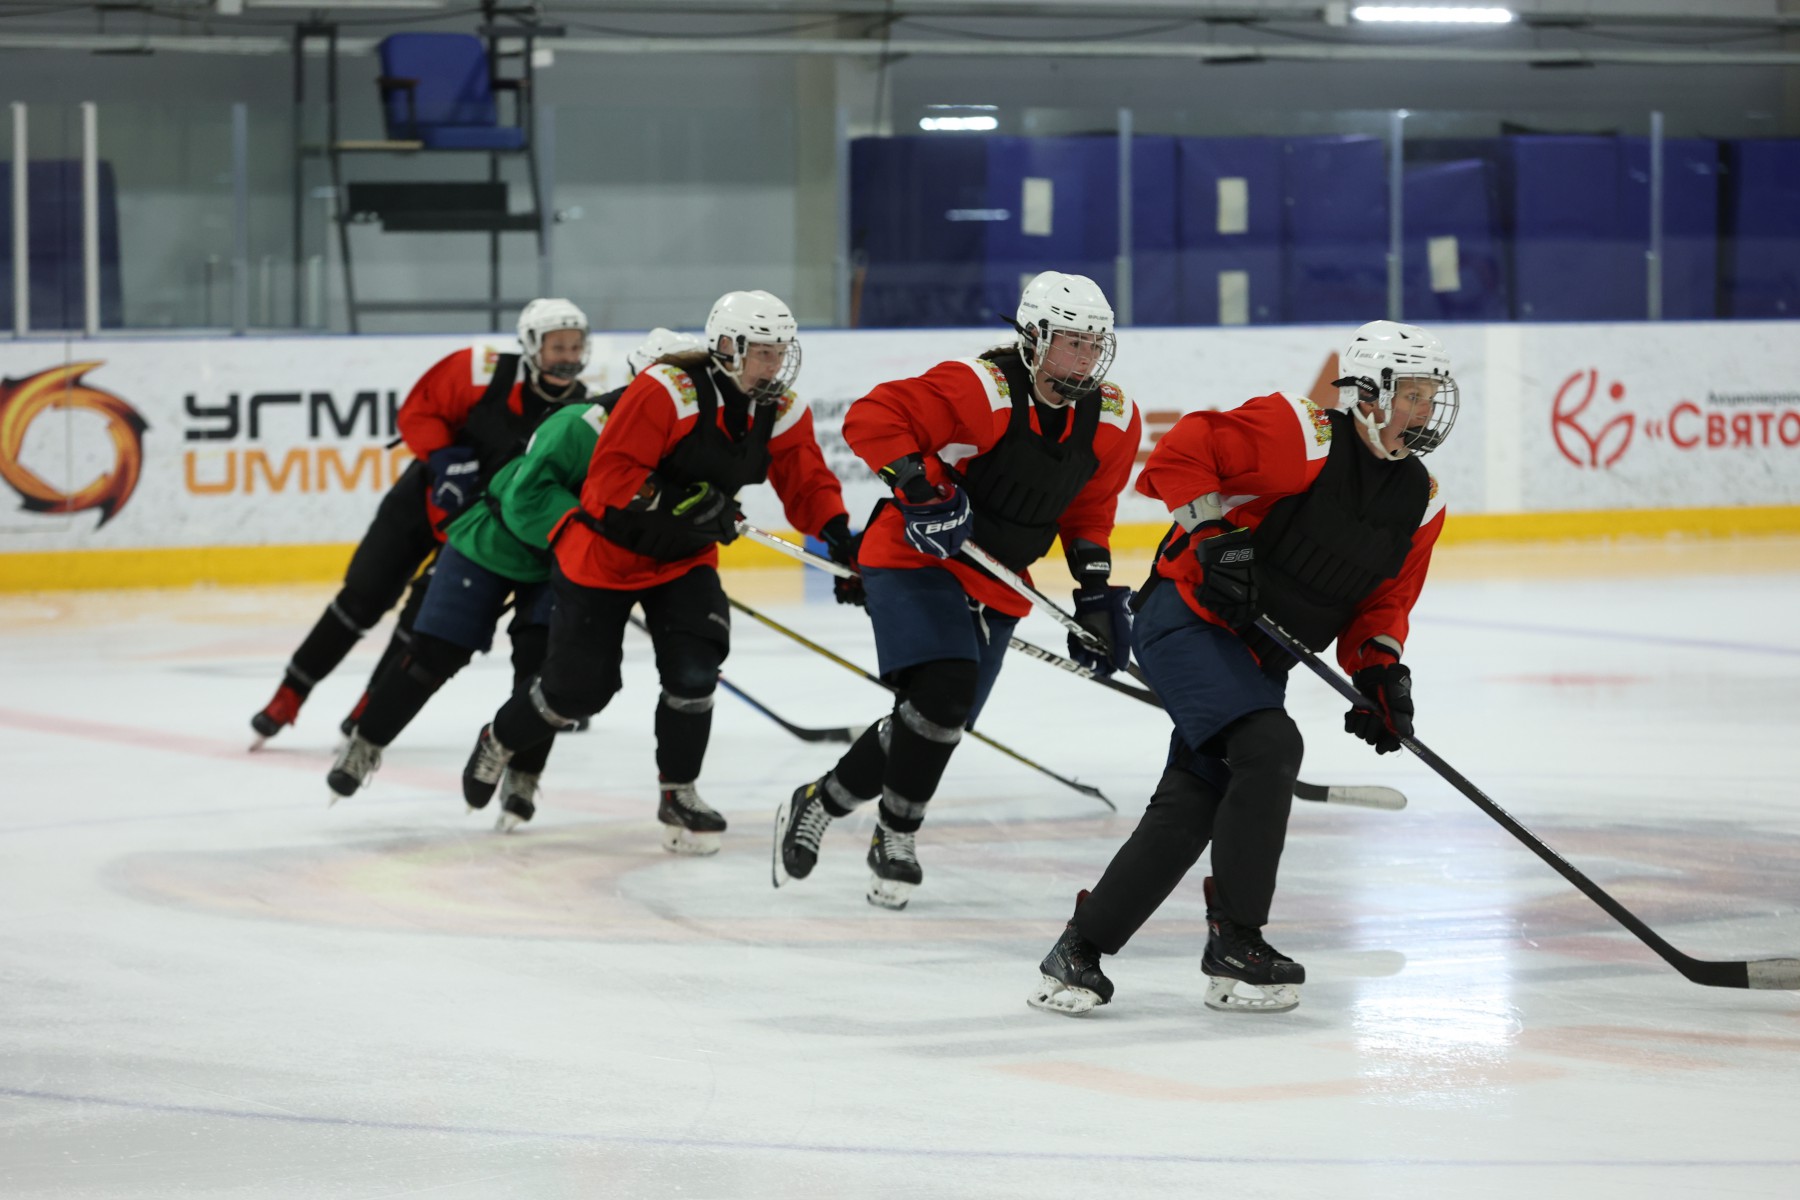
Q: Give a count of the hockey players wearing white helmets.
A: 5